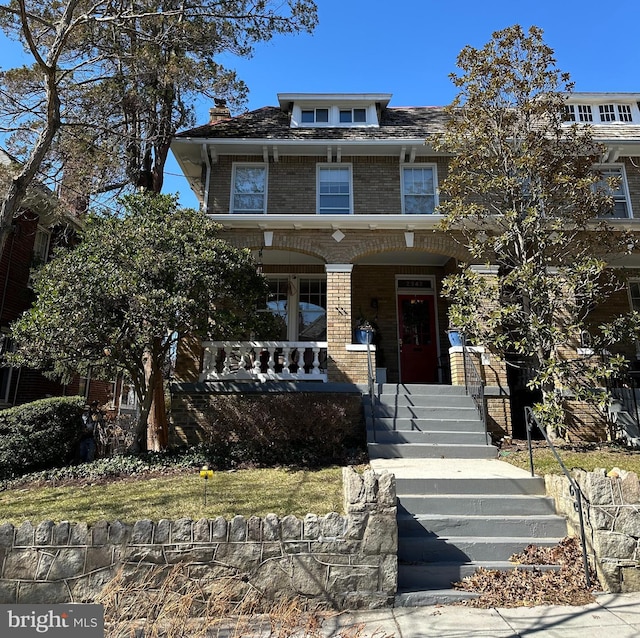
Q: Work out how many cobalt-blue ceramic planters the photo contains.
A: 2